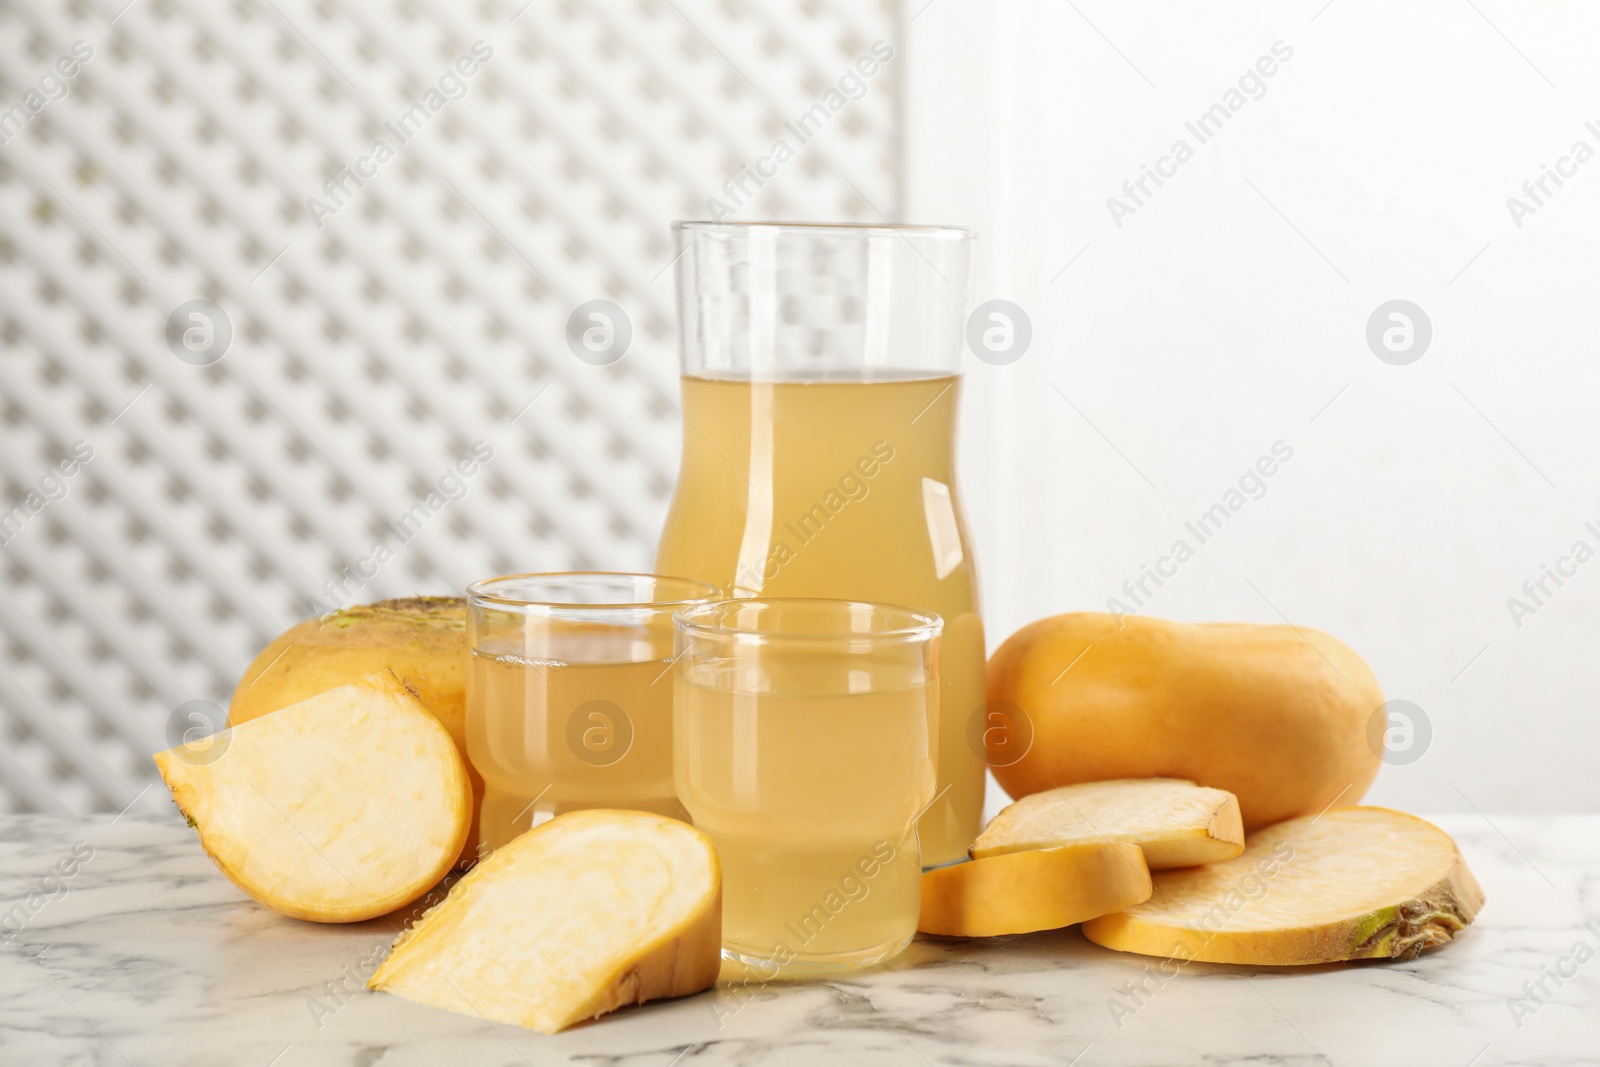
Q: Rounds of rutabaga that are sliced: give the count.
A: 3